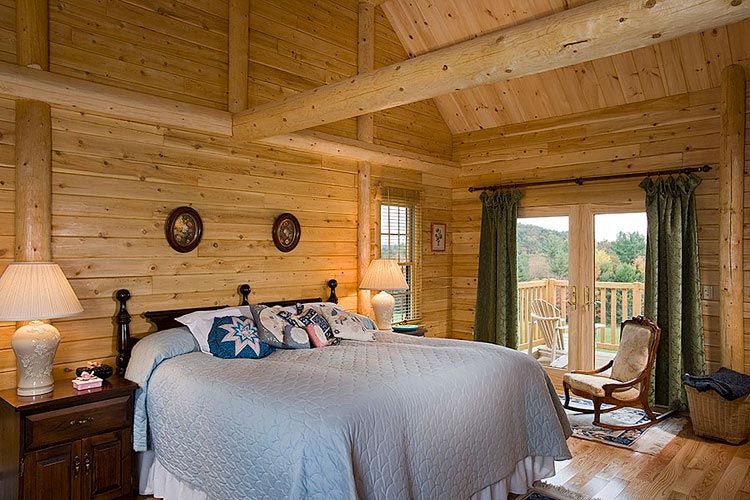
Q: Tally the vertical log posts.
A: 4